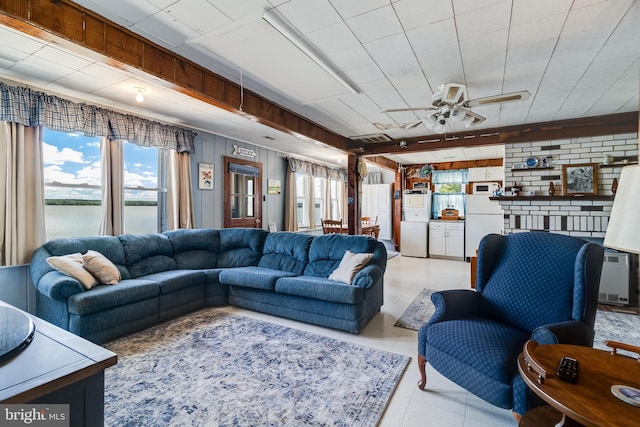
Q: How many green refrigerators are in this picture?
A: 0